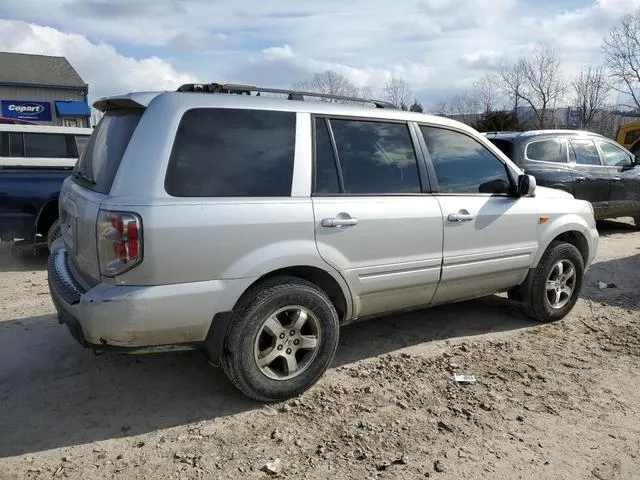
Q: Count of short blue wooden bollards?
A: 0